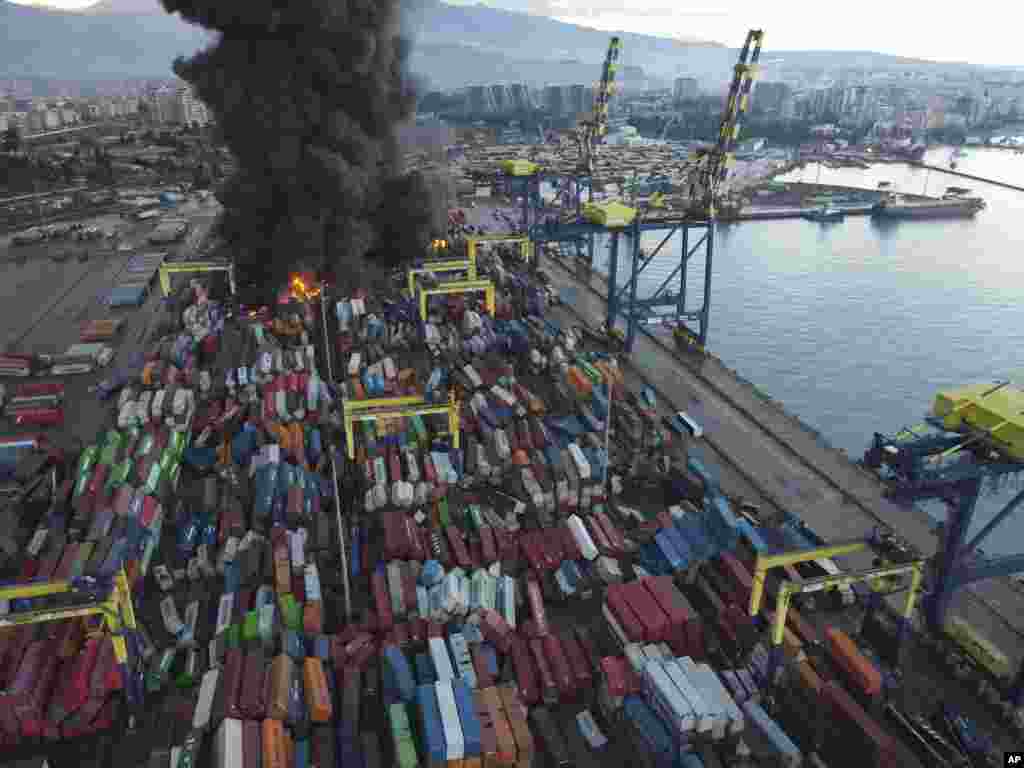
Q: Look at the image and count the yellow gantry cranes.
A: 7